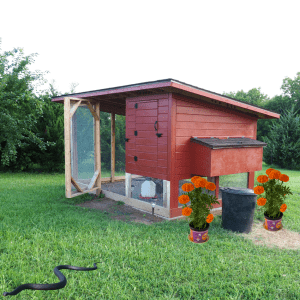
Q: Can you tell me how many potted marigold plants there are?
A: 2